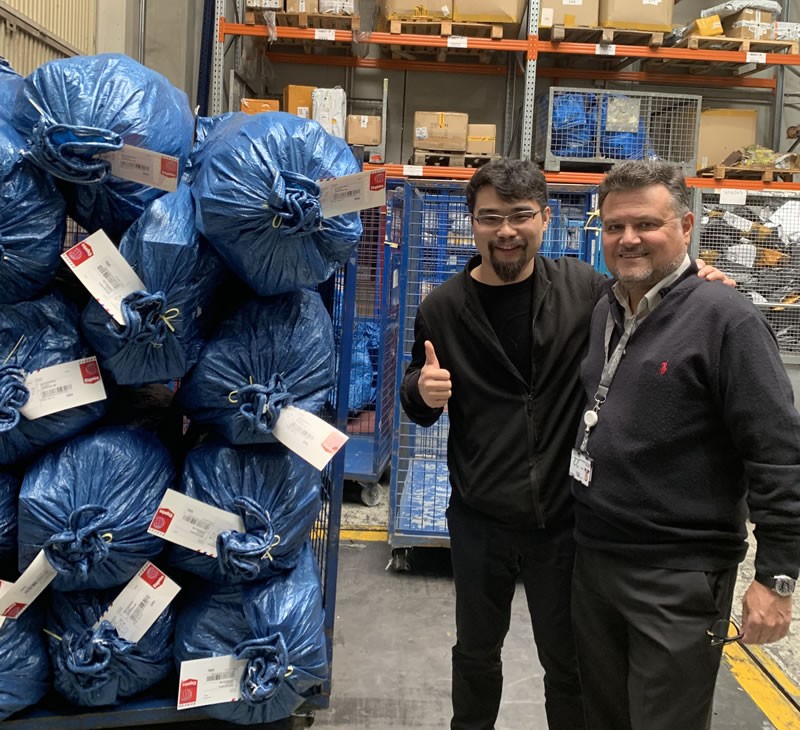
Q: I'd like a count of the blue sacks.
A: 13